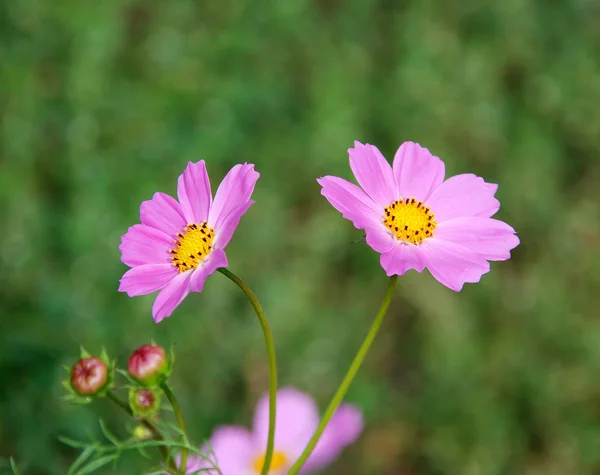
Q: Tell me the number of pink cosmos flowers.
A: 3